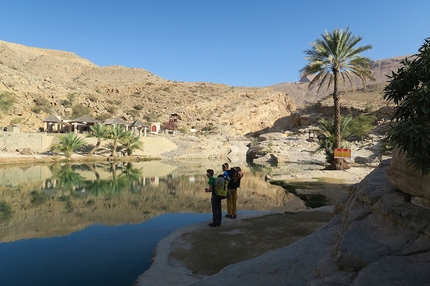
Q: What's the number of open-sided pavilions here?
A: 4